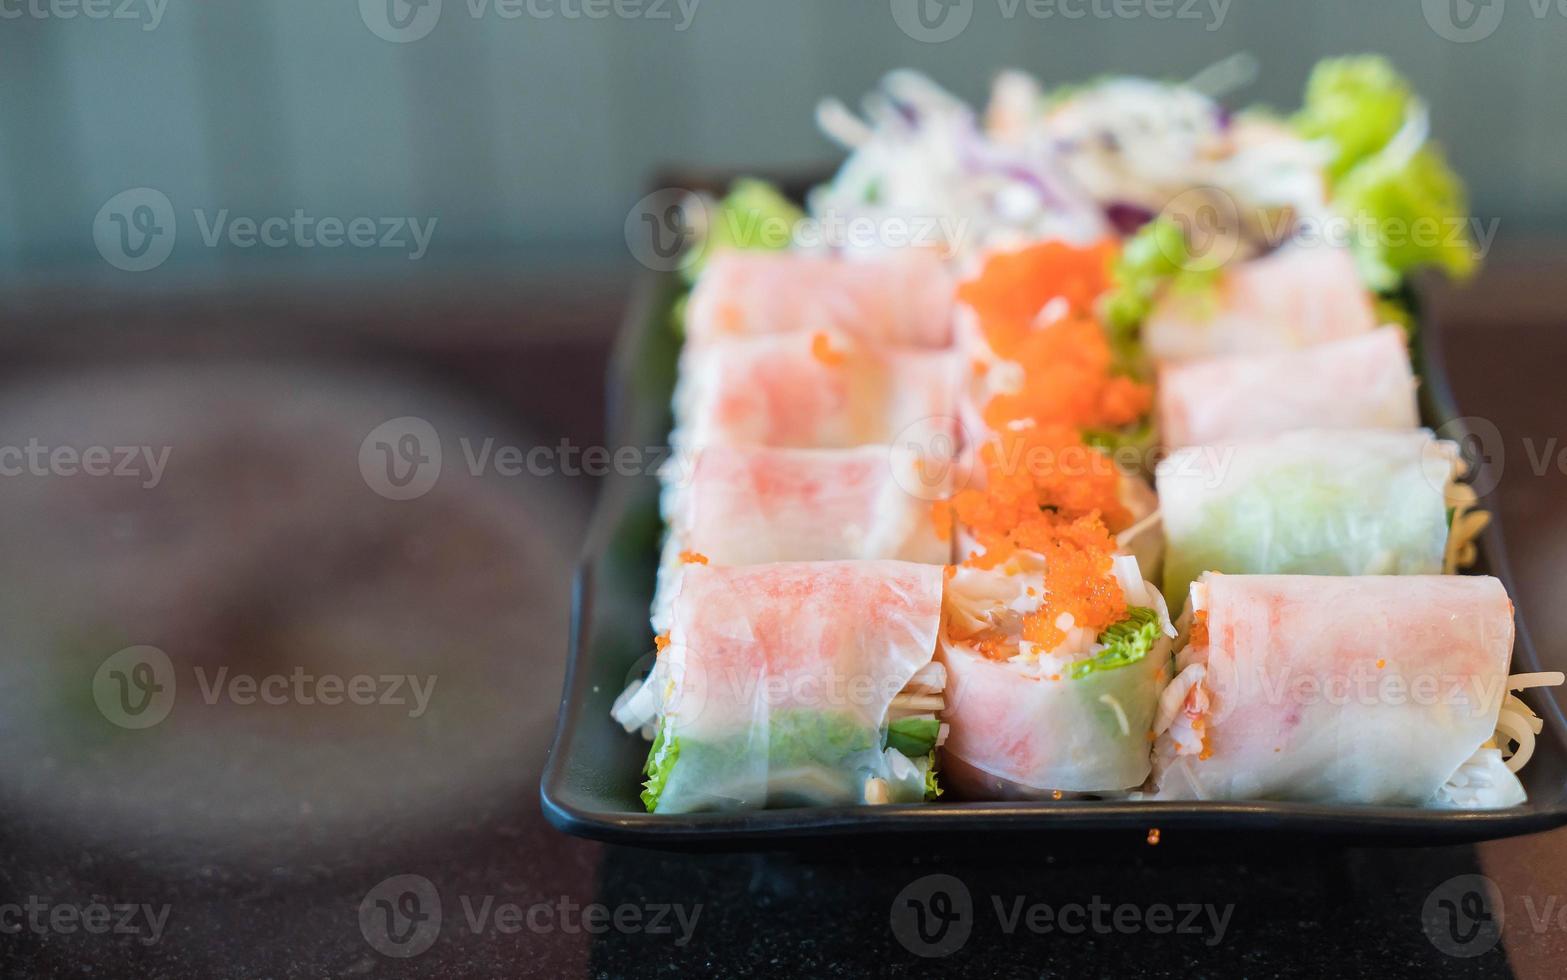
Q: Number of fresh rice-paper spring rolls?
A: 12